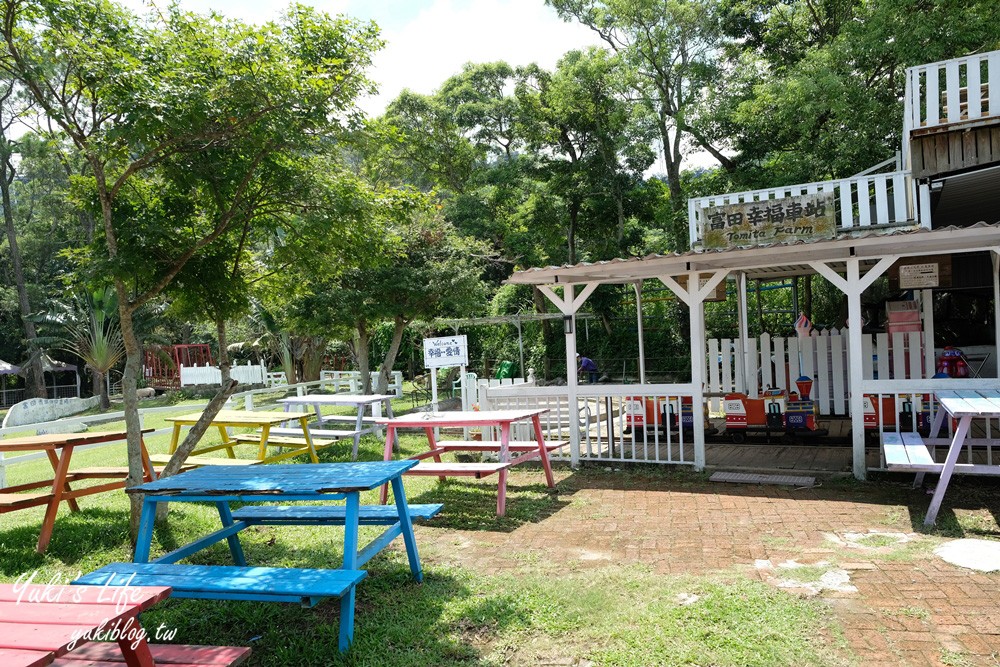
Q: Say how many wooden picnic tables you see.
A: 7